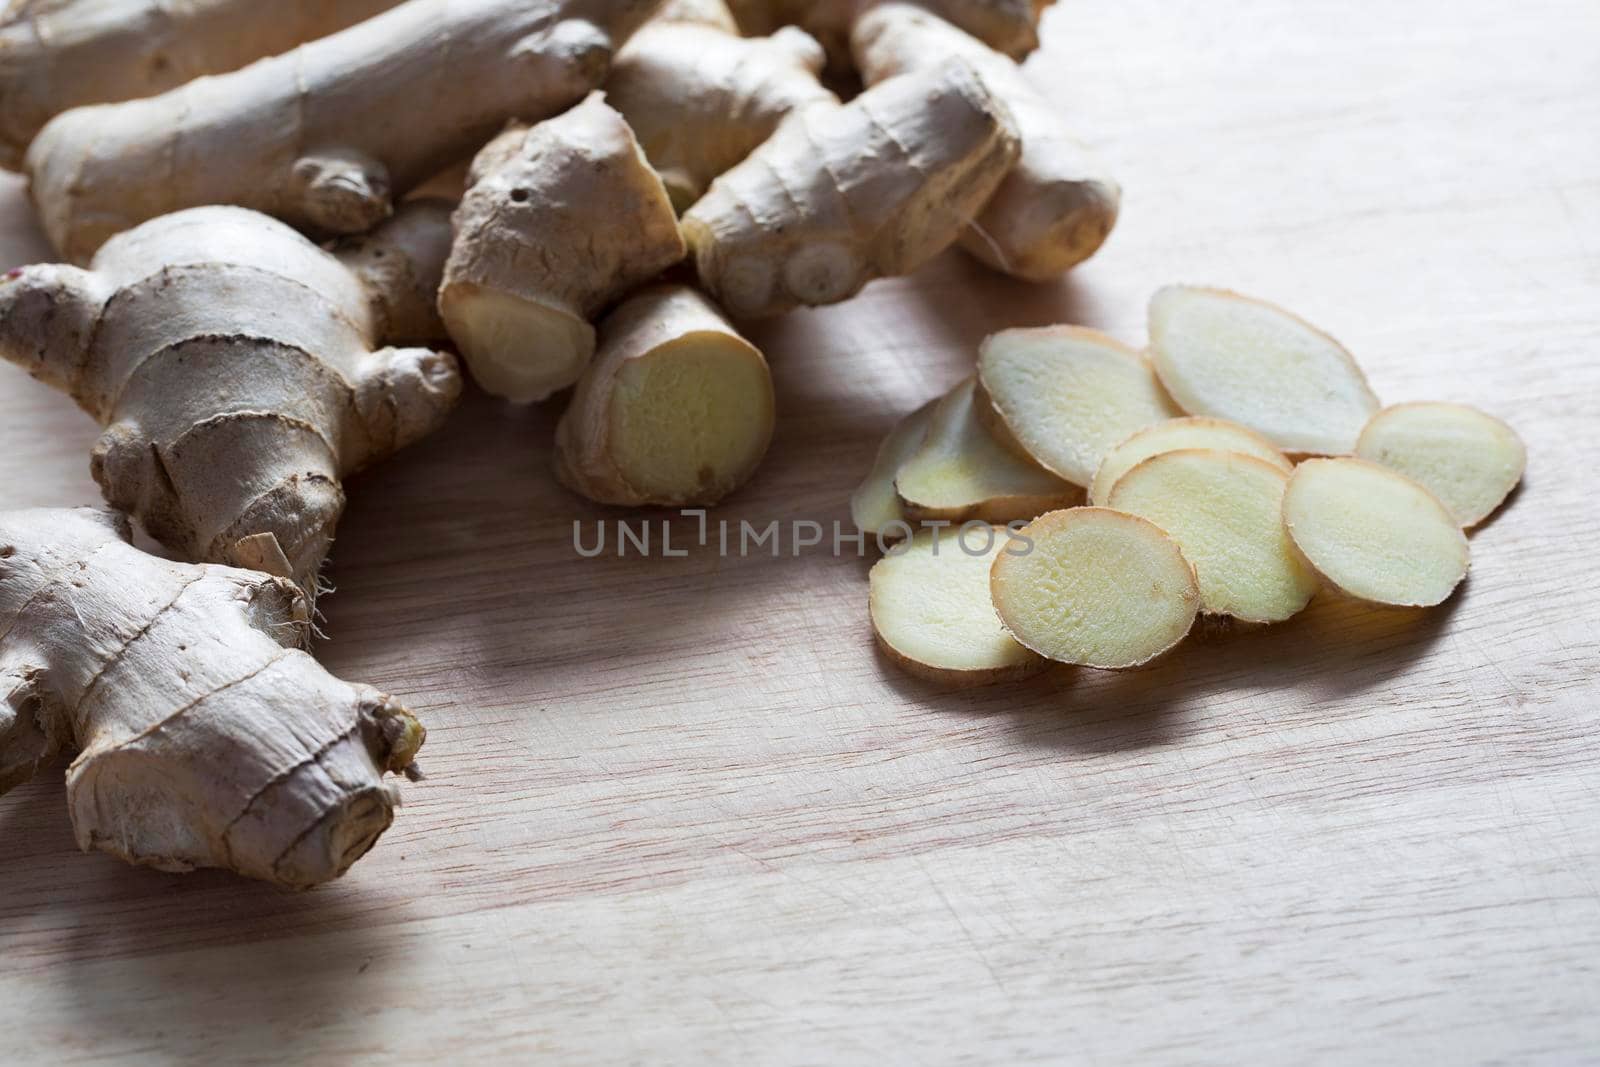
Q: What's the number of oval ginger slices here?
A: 10